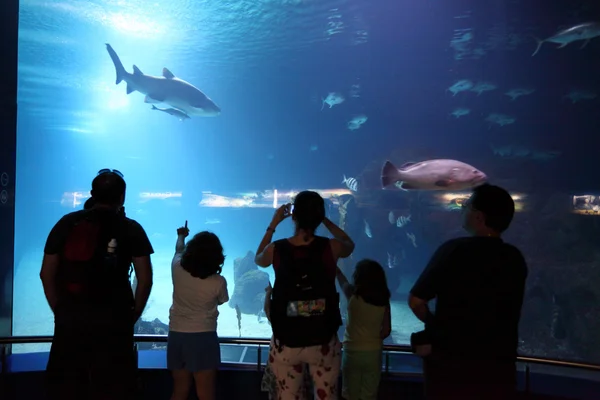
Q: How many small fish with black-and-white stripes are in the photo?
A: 2